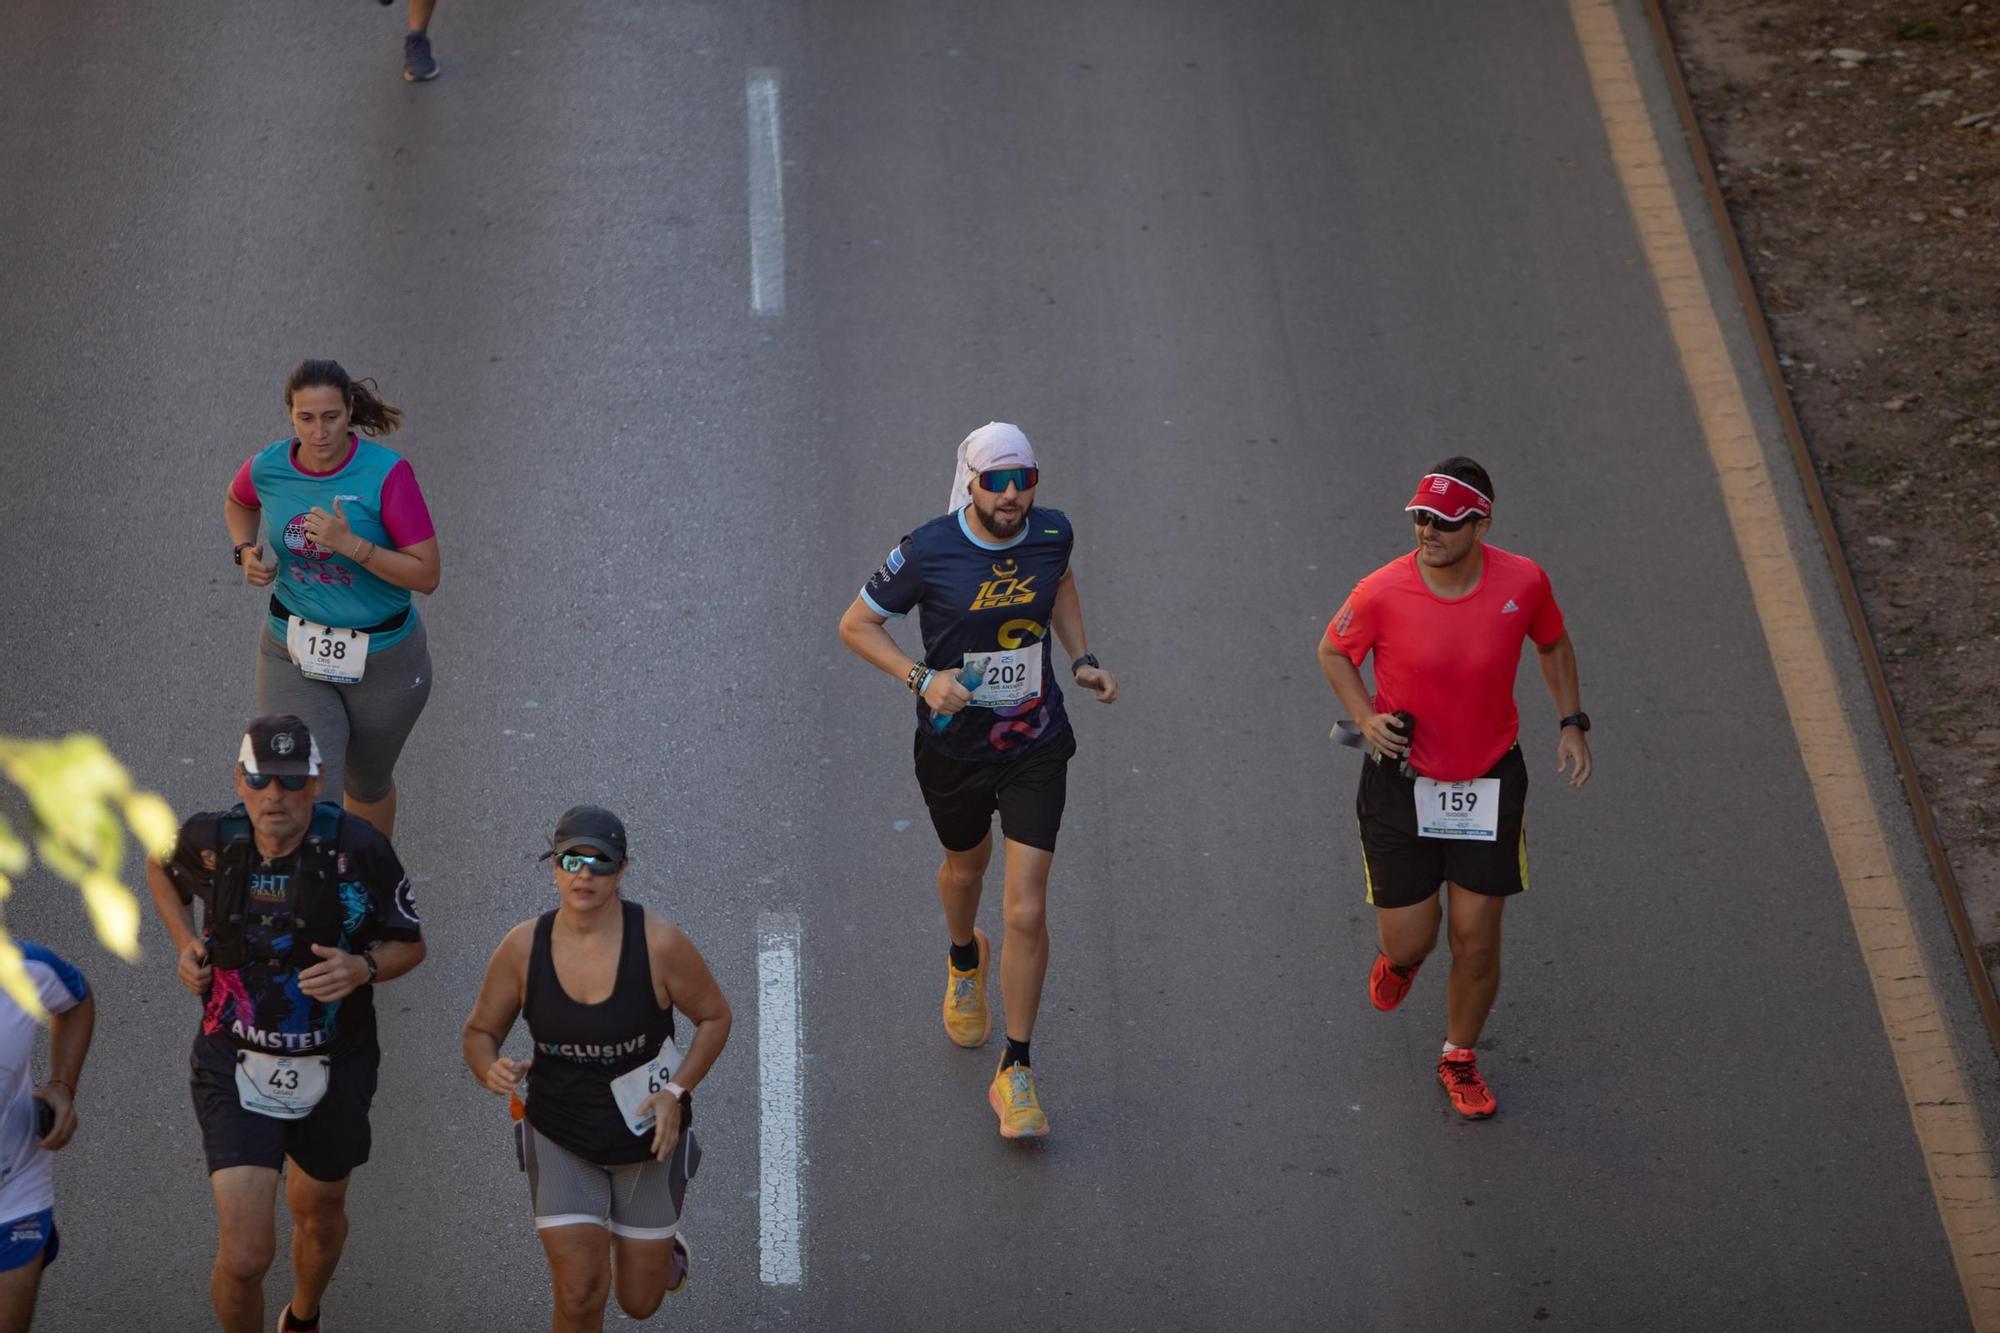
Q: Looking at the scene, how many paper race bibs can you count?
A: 5